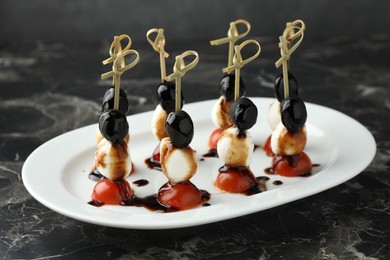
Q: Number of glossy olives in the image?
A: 8